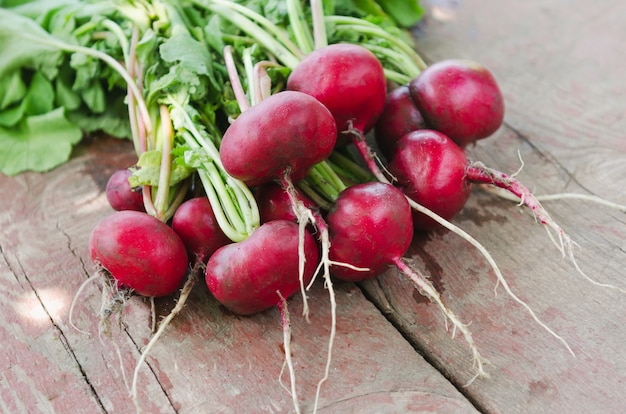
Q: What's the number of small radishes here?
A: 11